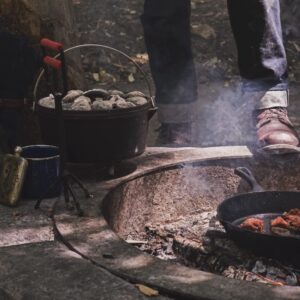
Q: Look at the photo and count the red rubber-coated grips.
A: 2